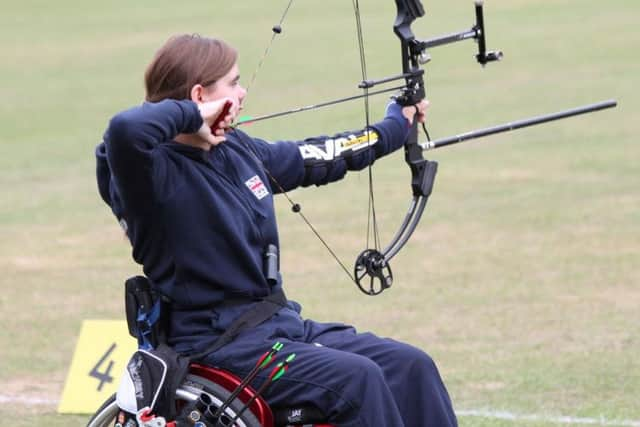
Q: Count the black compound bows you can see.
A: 1